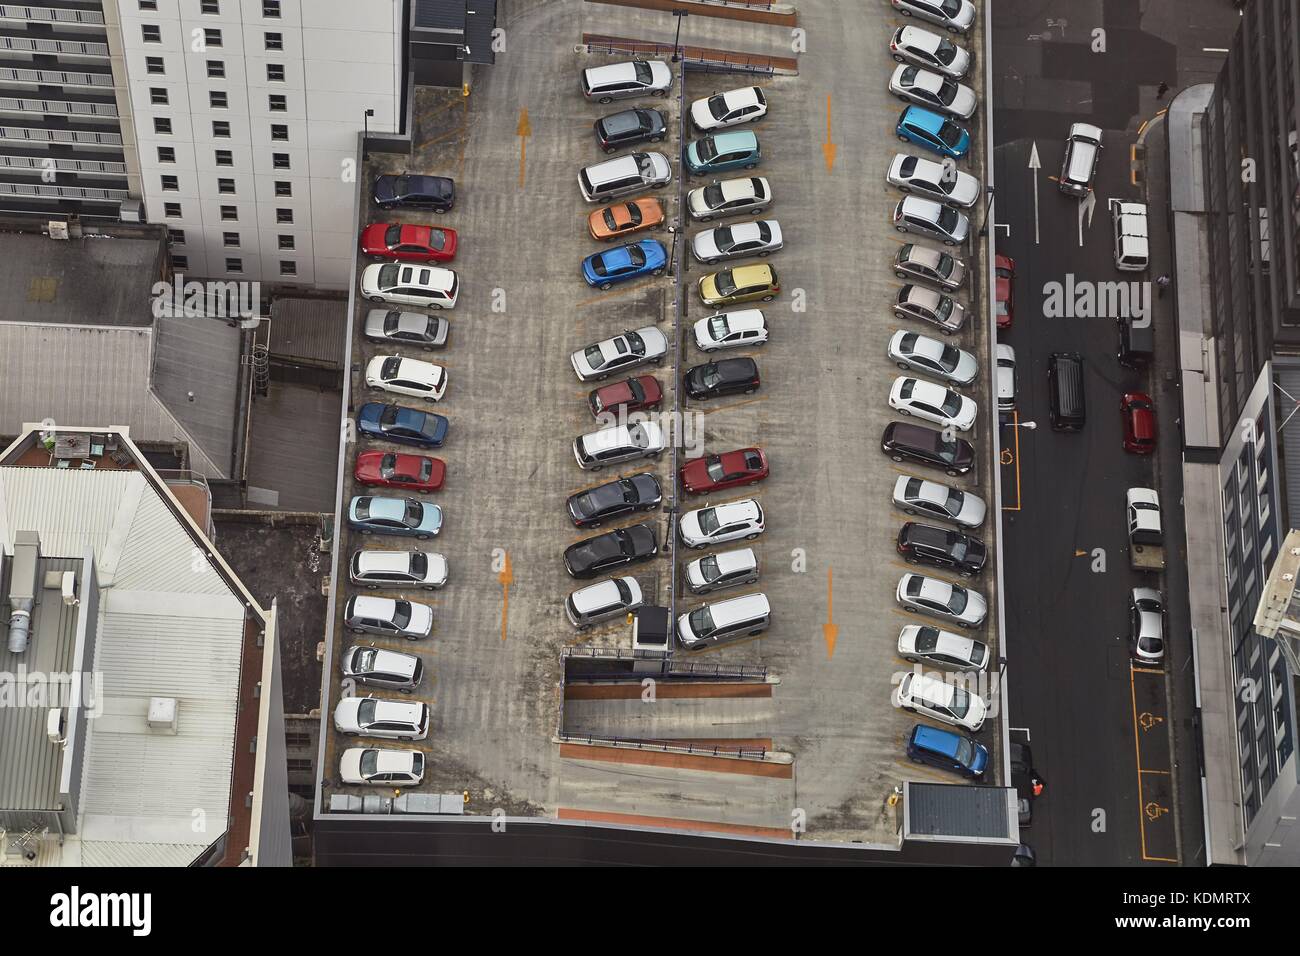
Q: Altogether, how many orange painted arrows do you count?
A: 4